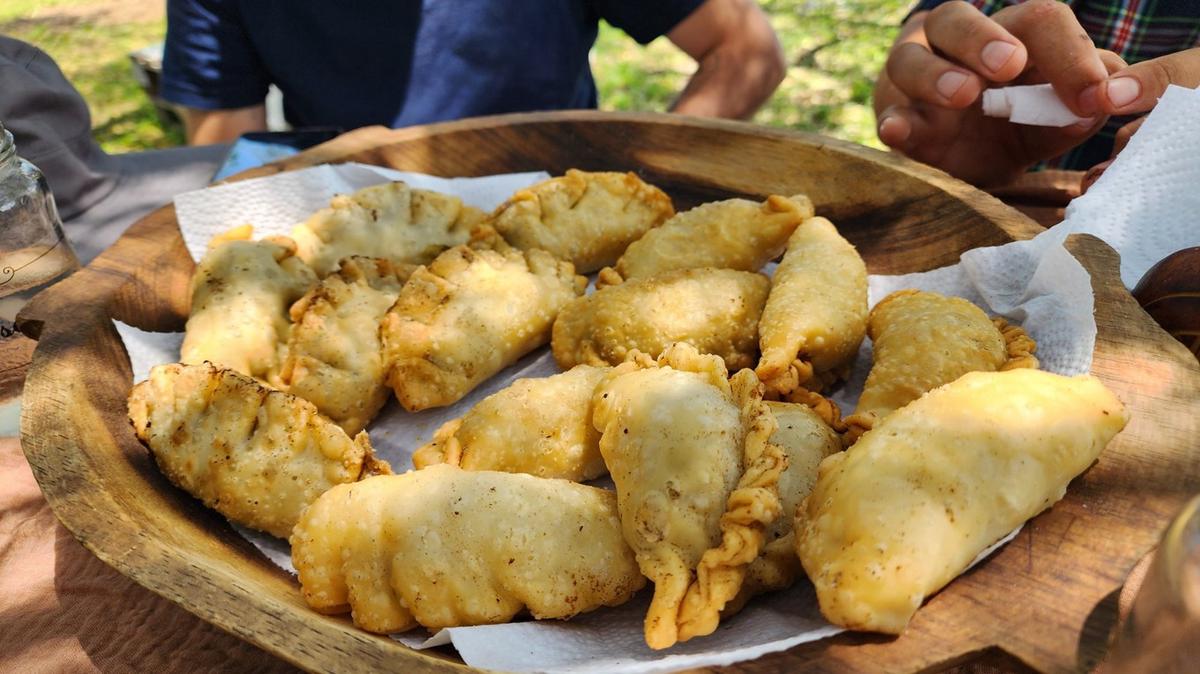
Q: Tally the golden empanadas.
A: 15